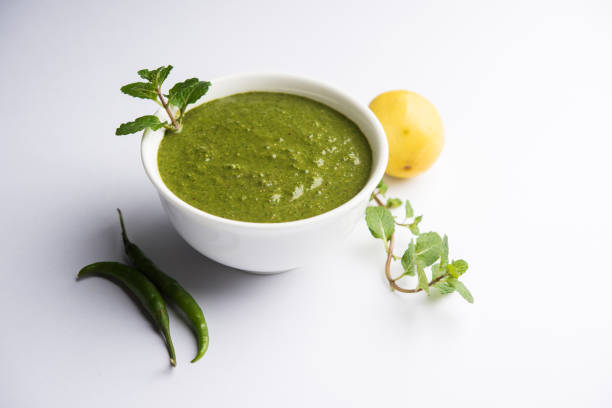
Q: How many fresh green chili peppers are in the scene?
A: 2